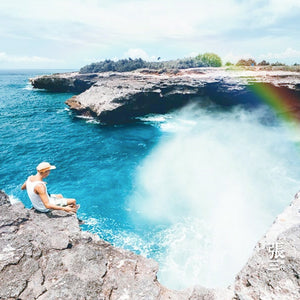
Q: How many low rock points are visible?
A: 2